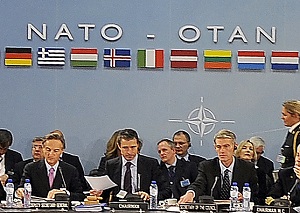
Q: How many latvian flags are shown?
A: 1